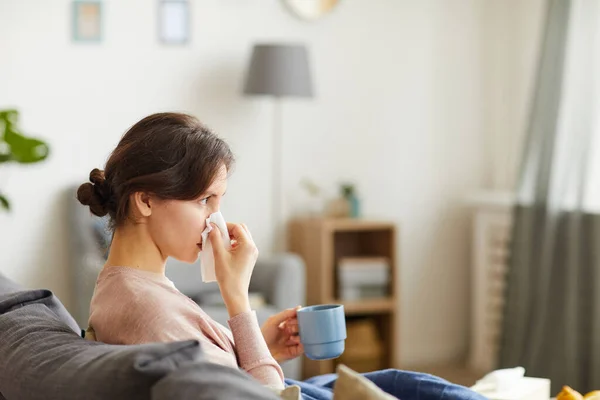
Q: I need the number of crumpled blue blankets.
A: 1